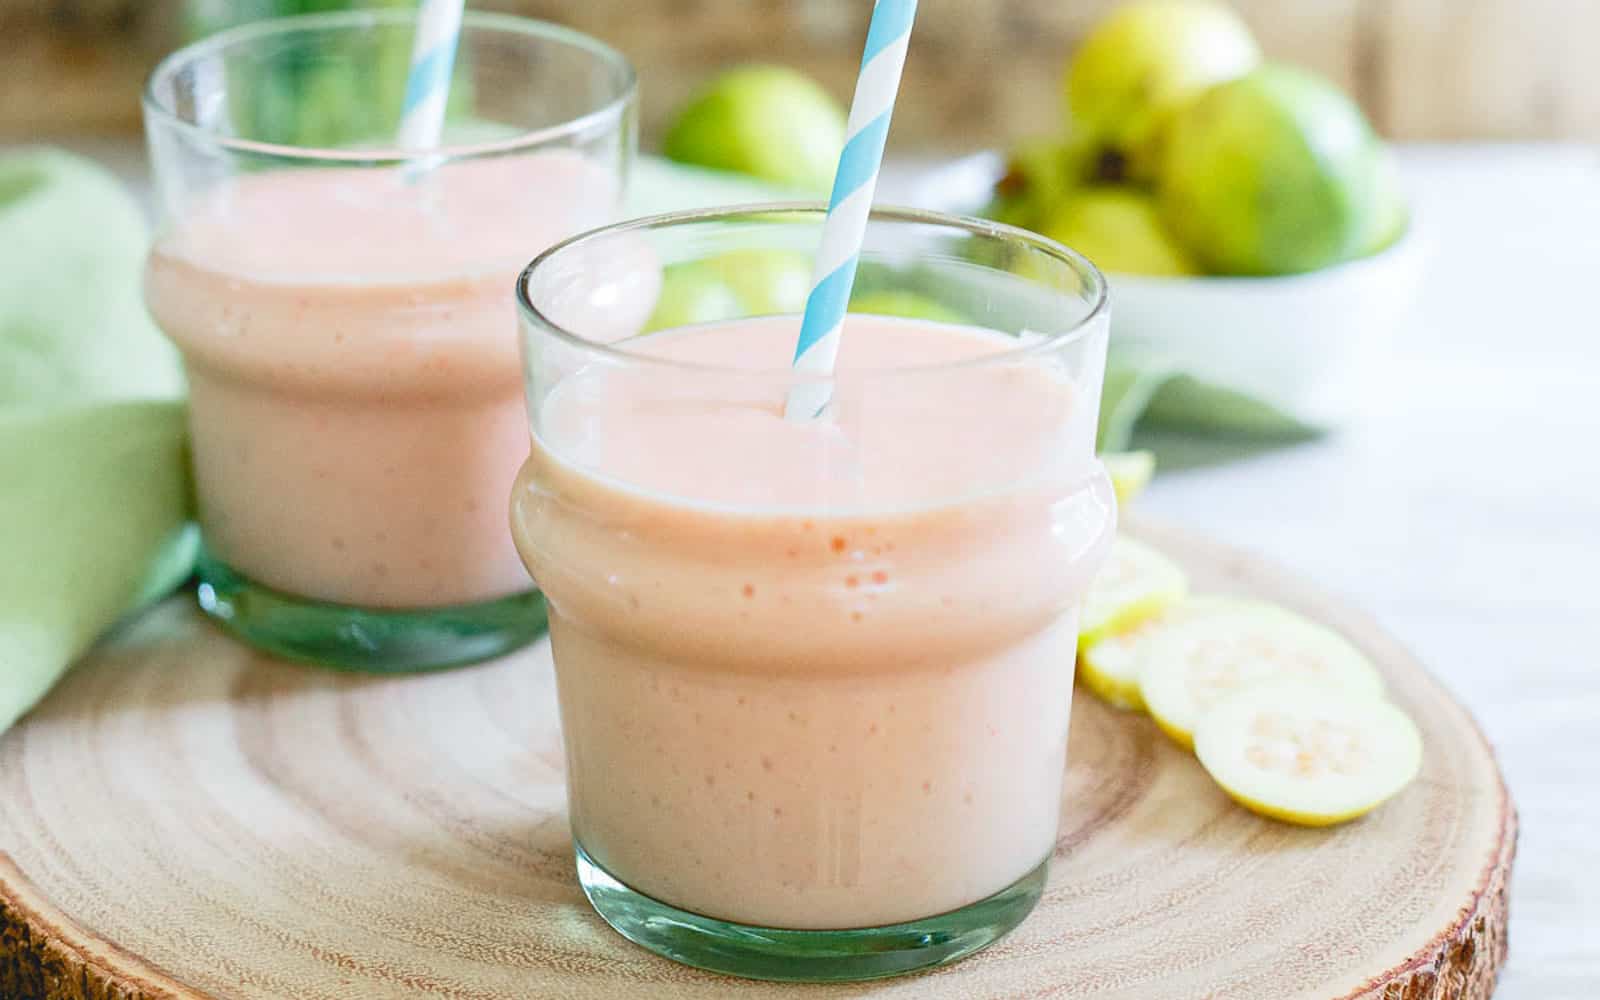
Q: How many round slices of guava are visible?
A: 4